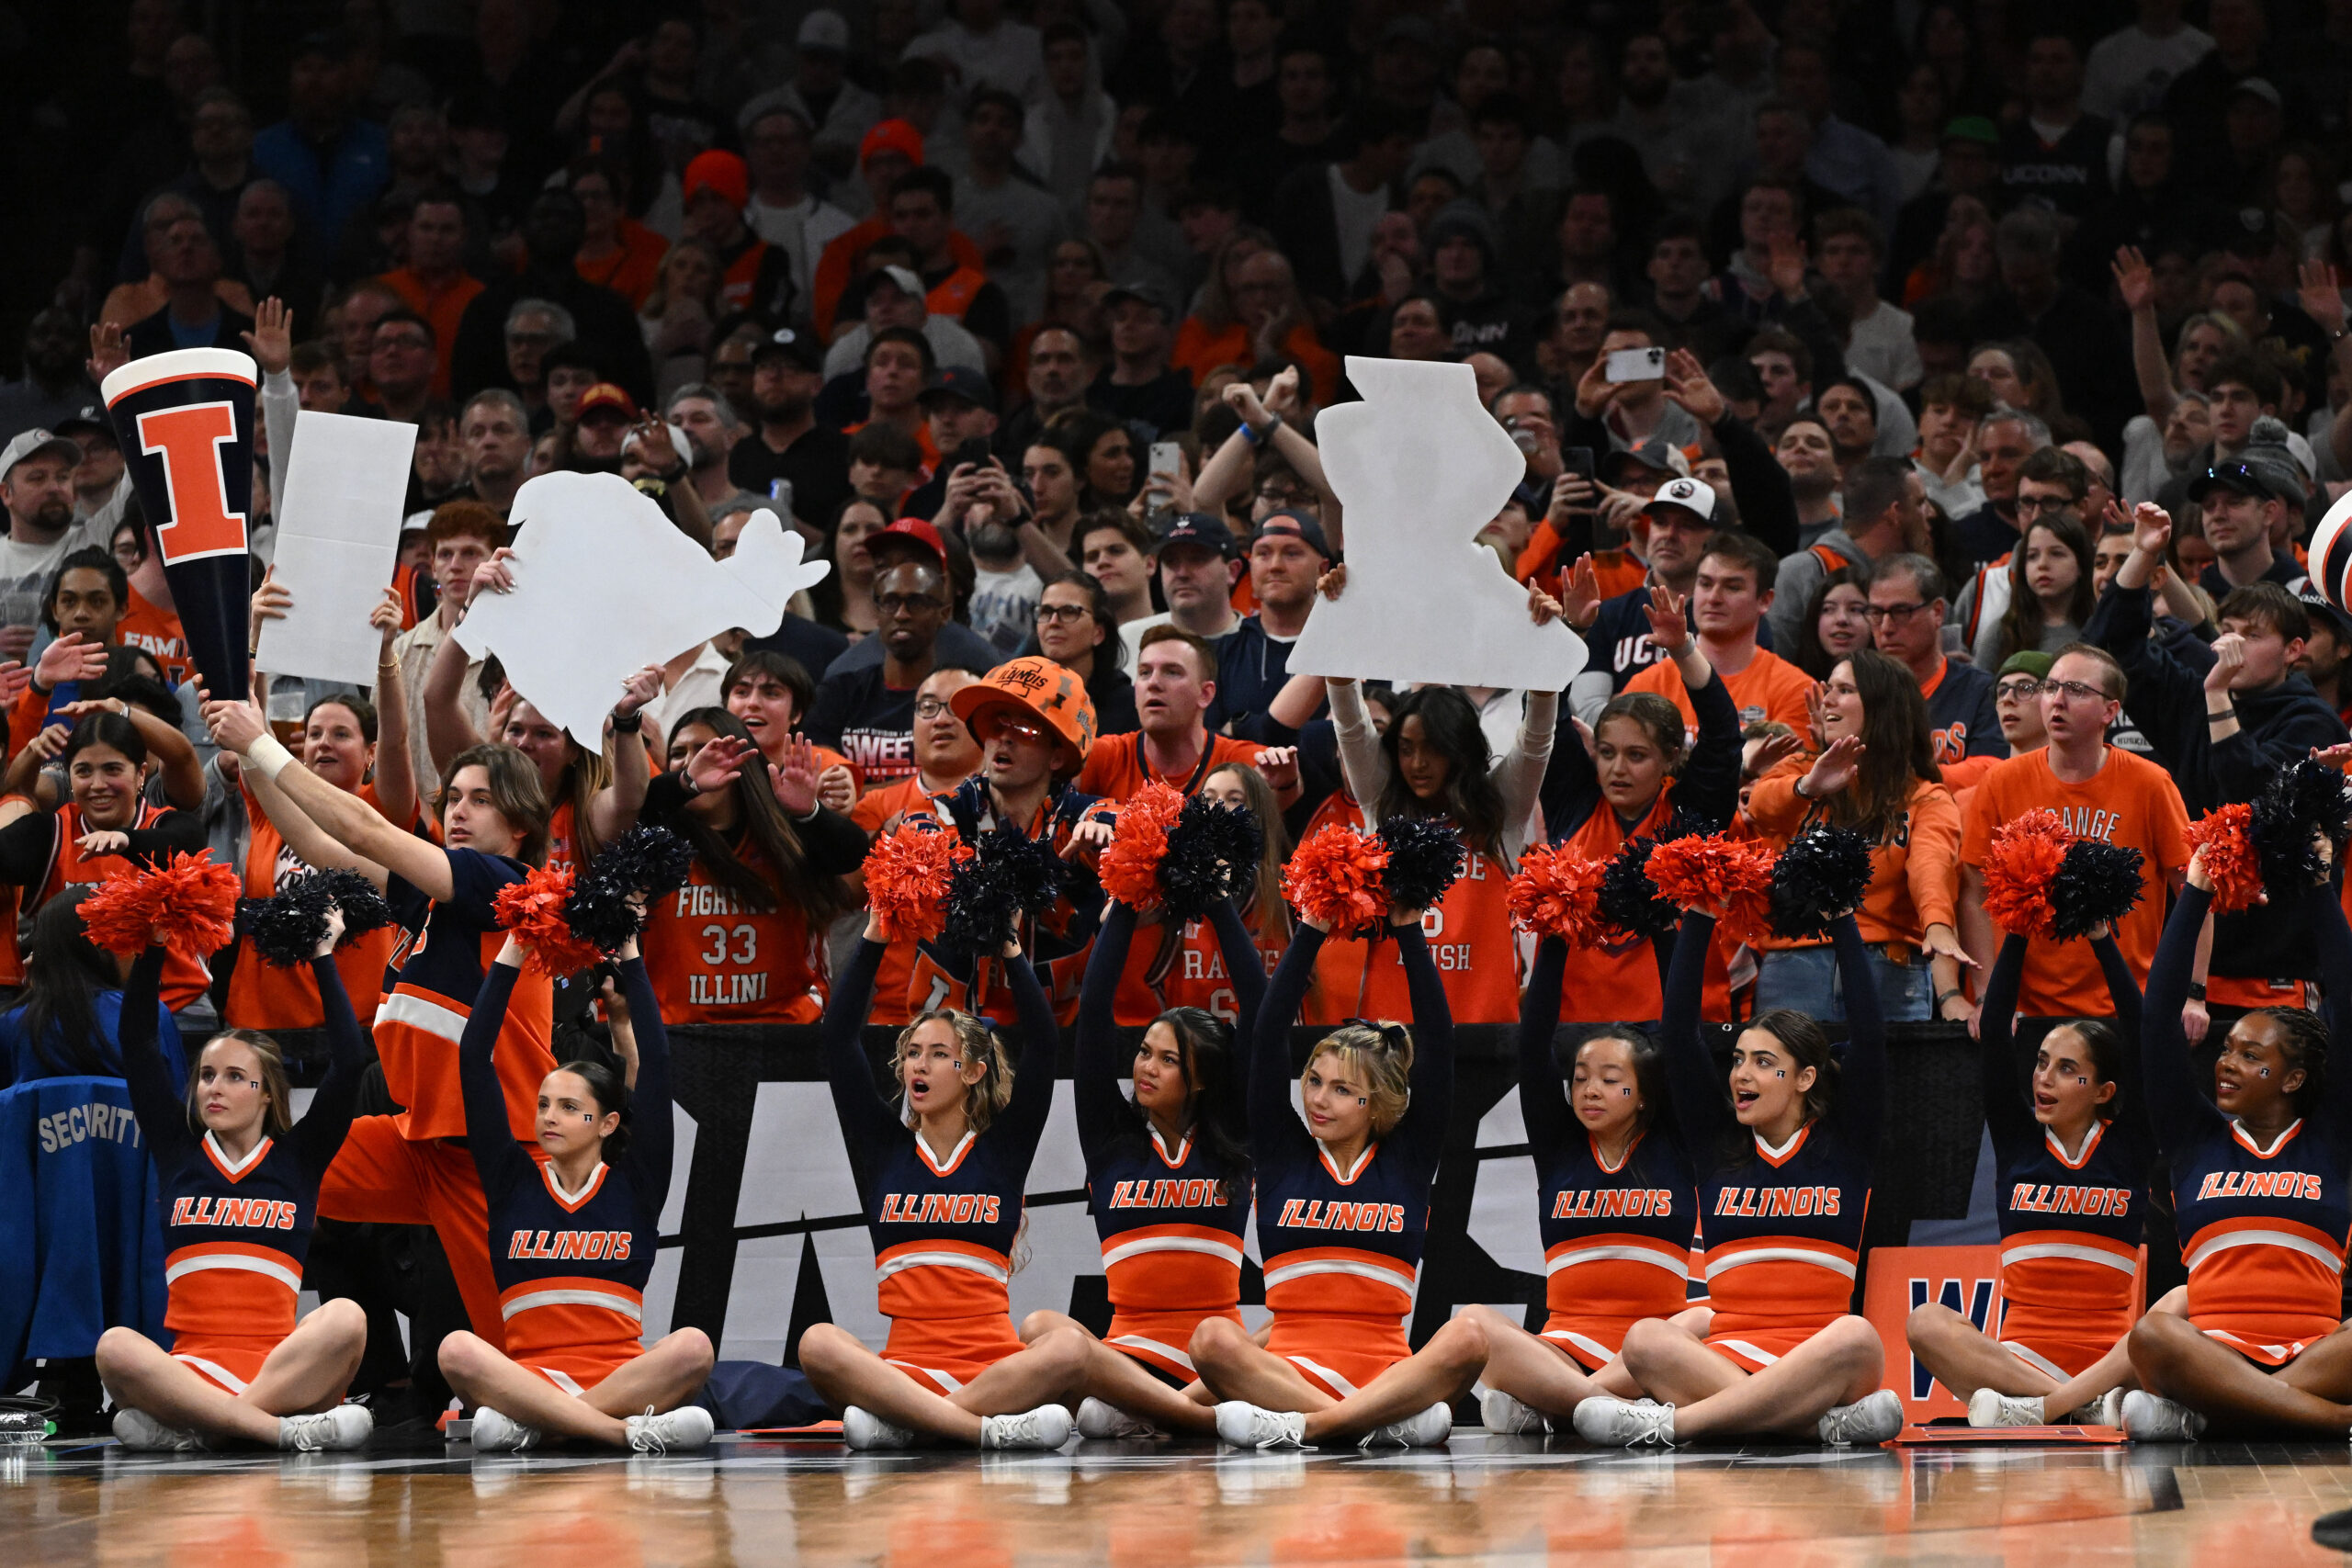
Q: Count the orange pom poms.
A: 9